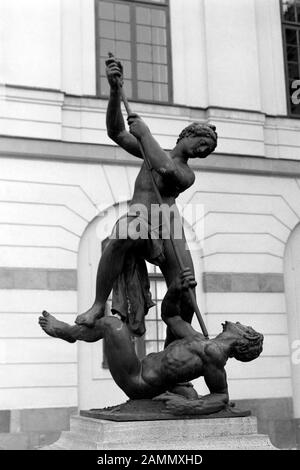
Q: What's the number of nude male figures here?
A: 1